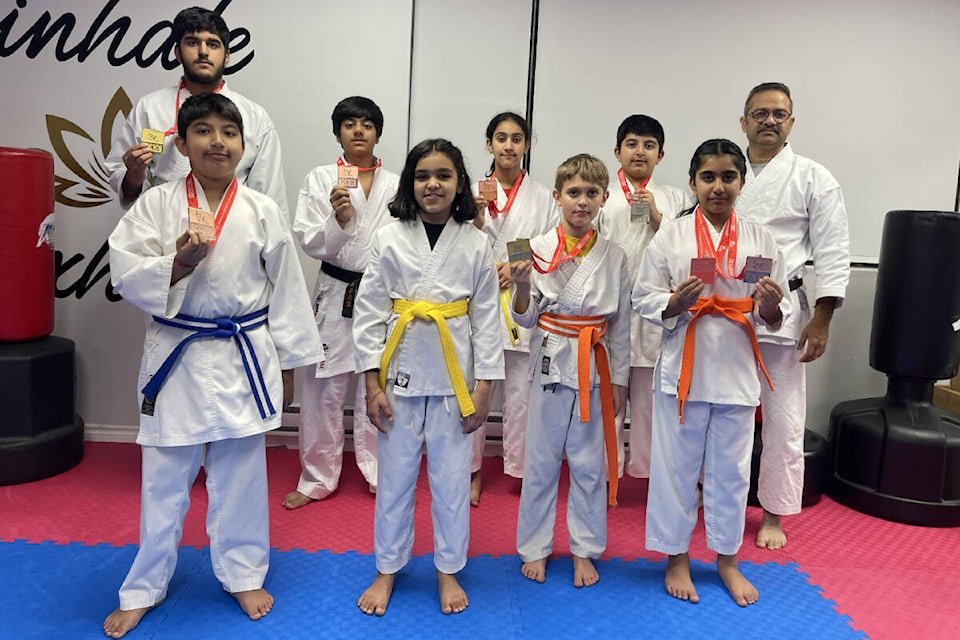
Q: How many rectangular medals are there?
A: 8